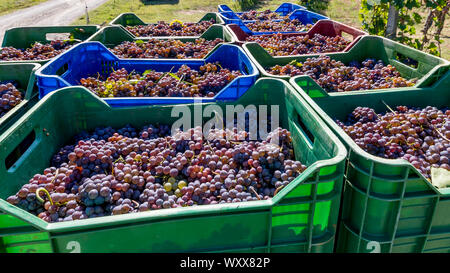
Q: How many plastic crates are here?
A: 11